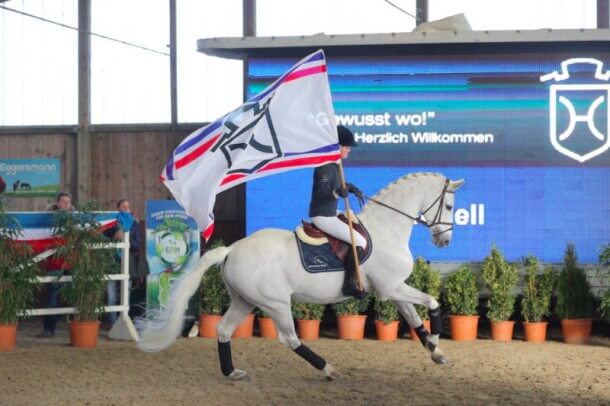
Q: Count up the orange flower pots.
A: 13